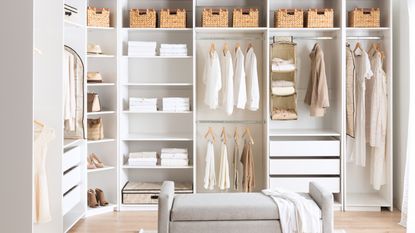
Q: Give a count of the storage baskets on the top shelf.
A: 8